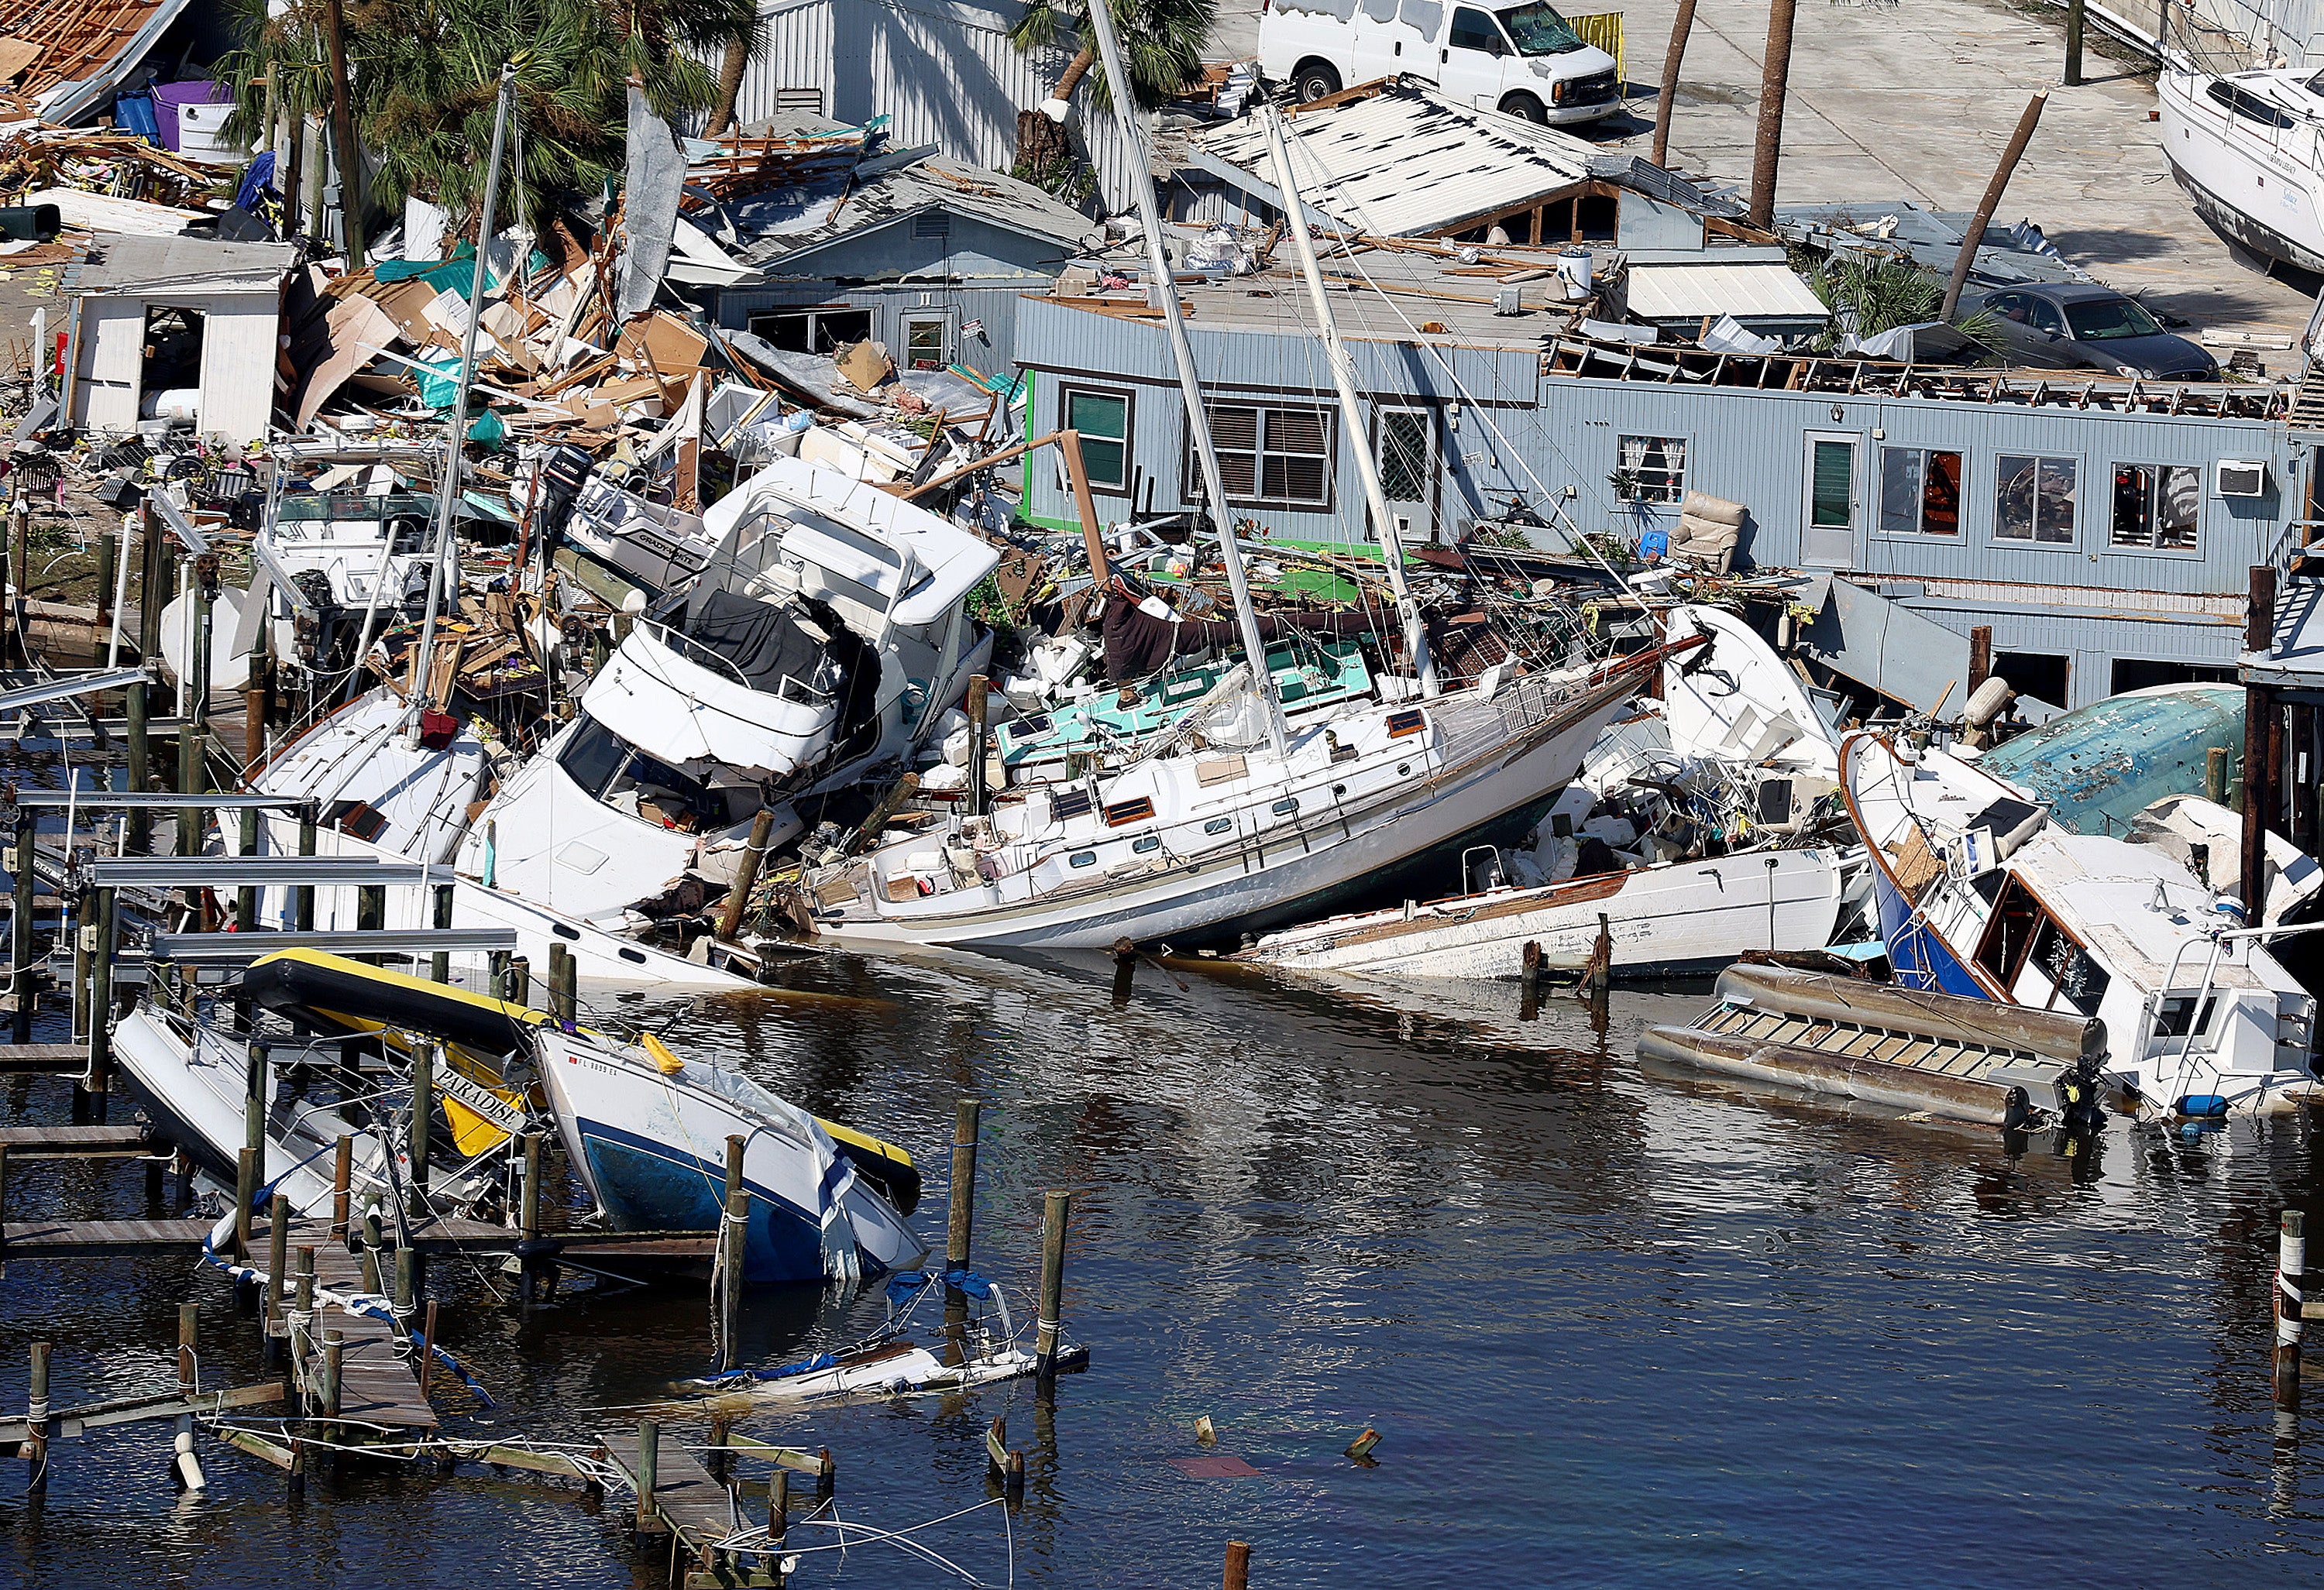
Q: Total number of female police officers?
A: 0